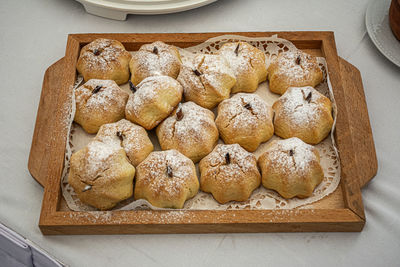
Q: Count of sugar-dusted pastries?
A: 15